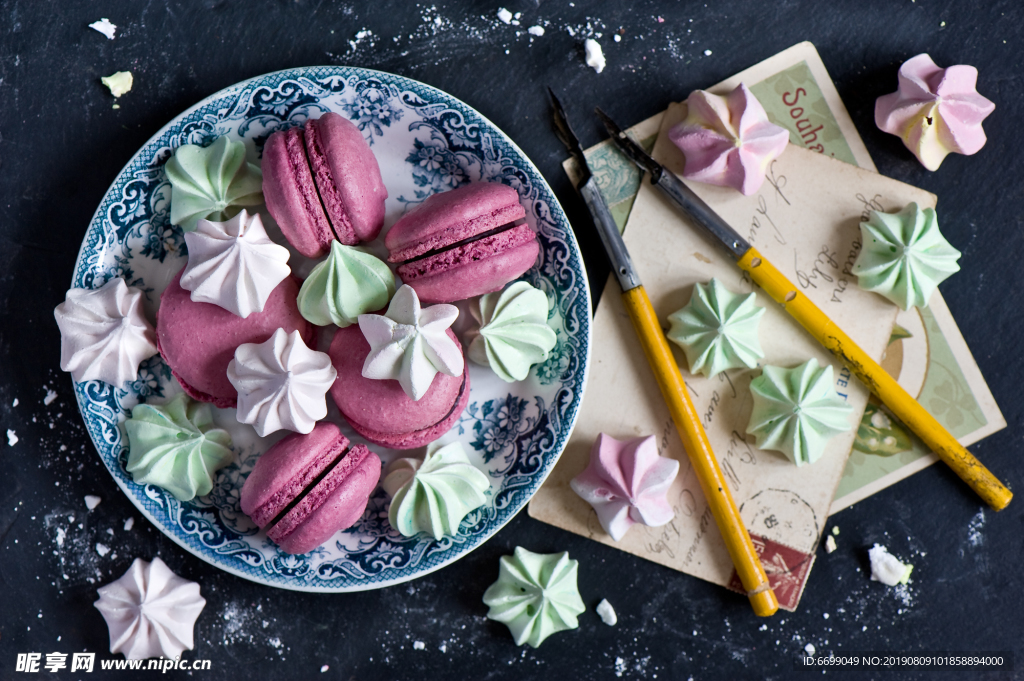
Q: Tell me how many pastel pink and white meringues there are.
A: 8